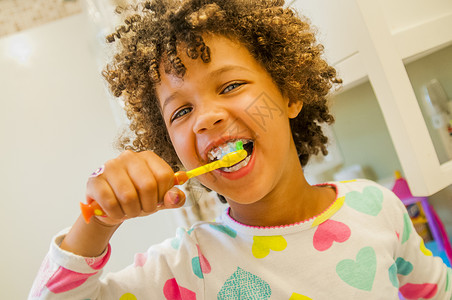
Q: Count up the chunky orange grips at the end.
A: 1